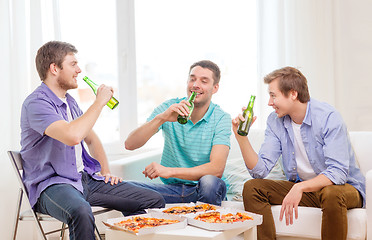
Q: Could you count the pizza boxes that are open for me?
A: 3